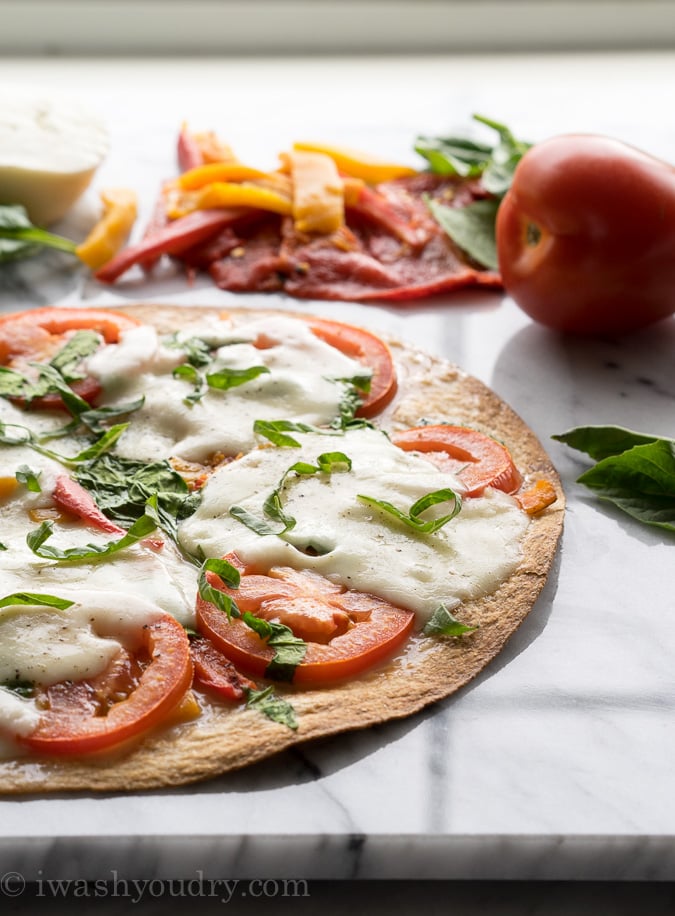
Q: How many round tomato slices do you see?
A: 5